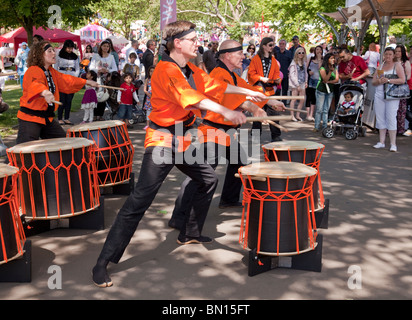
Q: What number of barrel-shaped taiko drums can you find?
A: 5